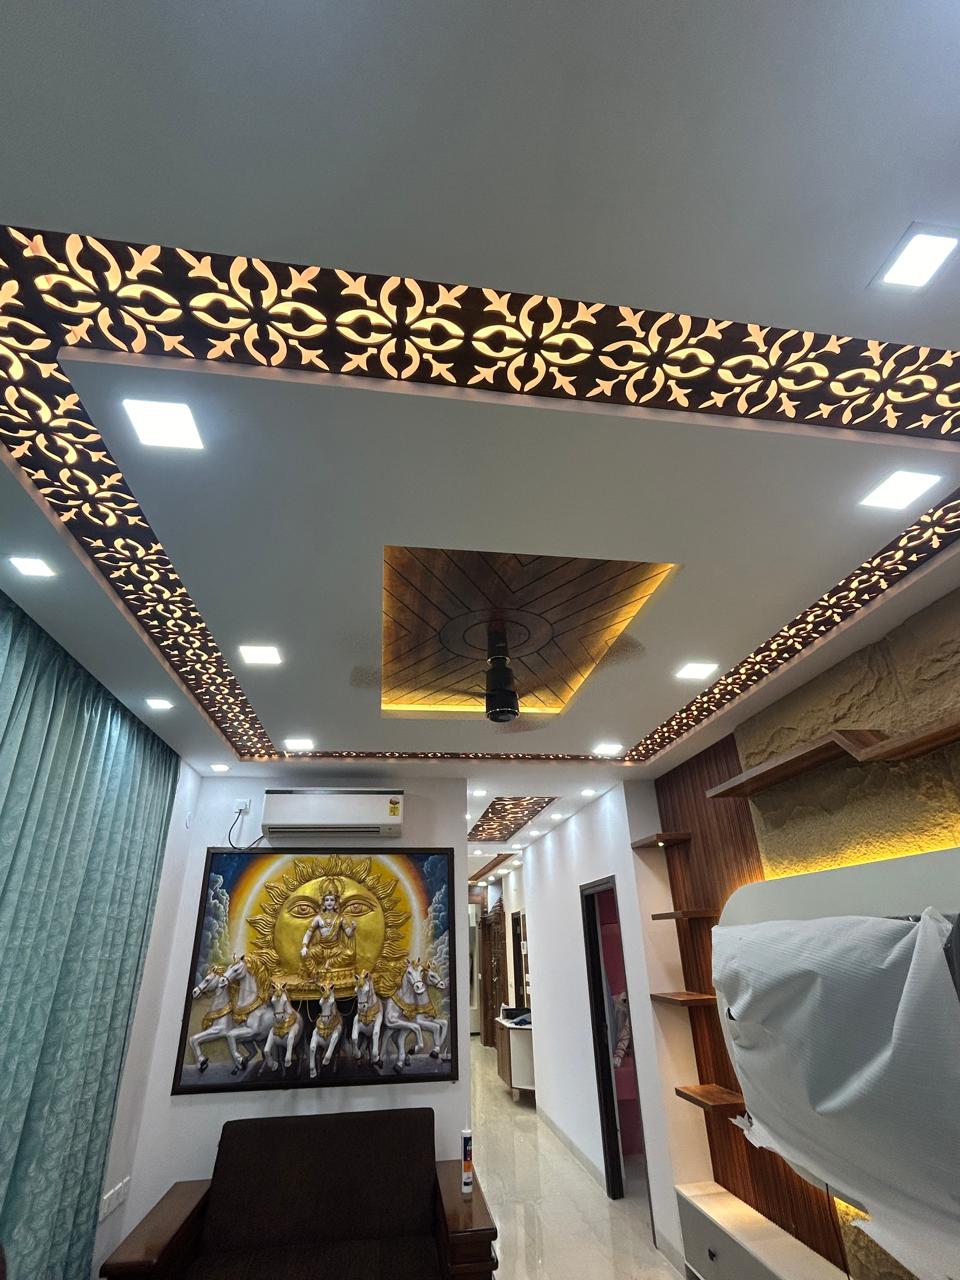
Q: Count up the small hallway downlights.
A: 11